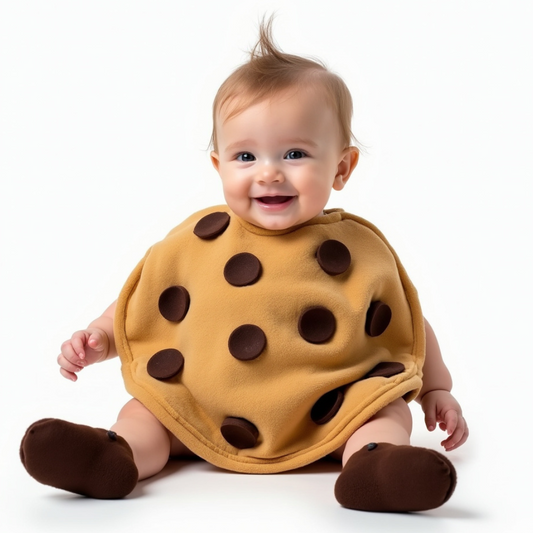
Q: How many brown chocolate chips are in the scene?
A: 11